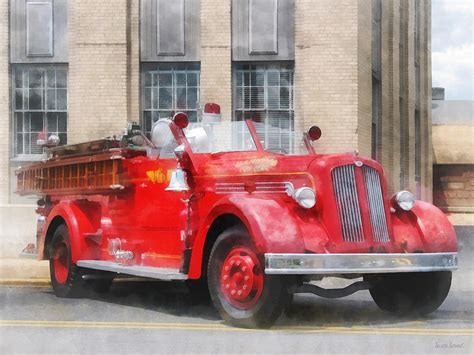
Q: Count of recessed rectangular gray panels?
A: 3